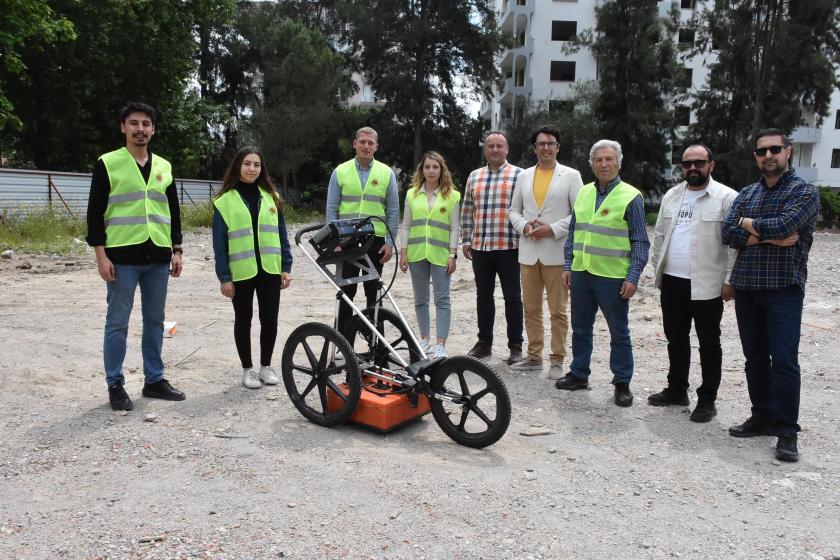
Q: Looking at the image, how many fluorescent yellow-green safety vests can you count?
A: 5